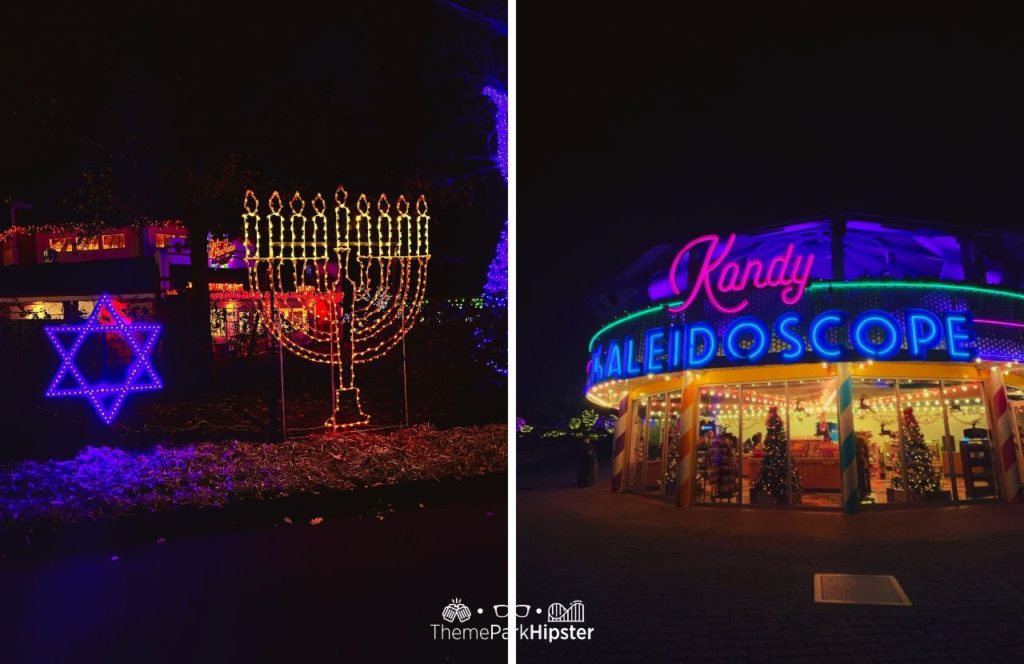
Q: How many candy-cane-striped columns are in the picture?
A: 4